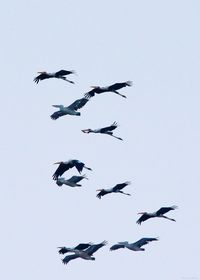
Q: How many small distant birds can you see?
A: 11